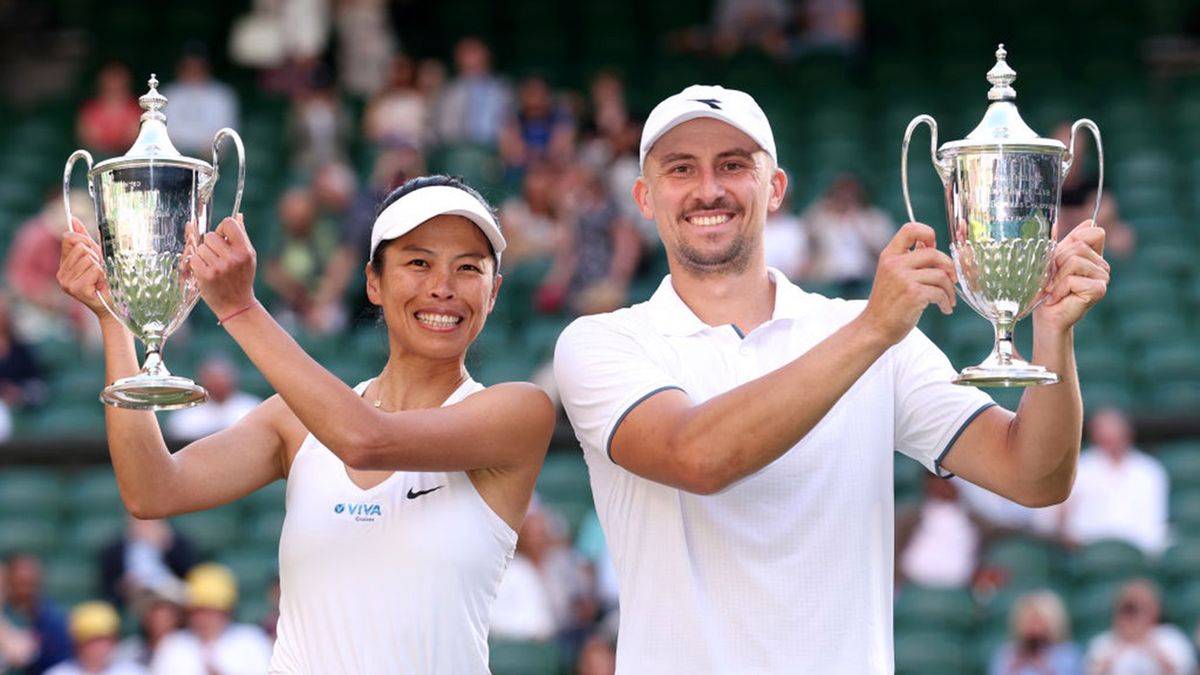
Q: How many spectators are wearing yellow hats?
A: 2